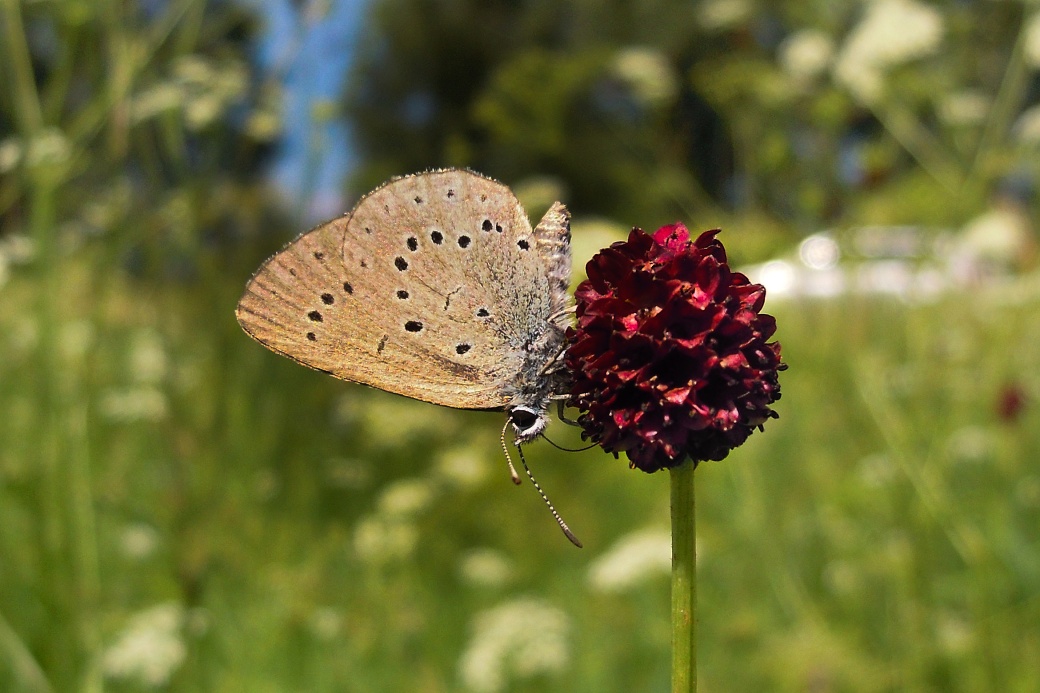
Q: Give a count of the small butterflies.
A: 1